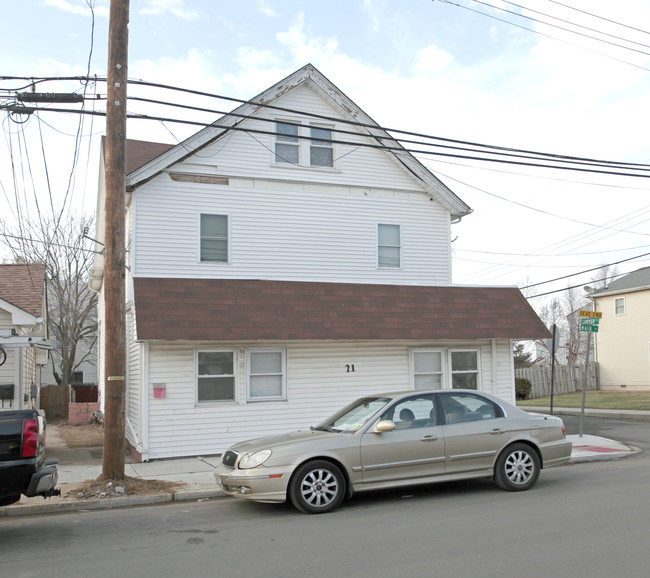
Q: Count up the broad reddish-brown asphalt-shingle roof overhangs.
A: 1